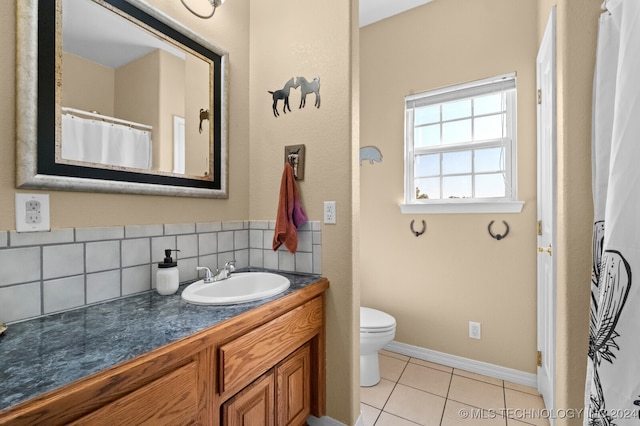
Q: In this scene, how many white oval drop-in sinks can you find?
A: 1